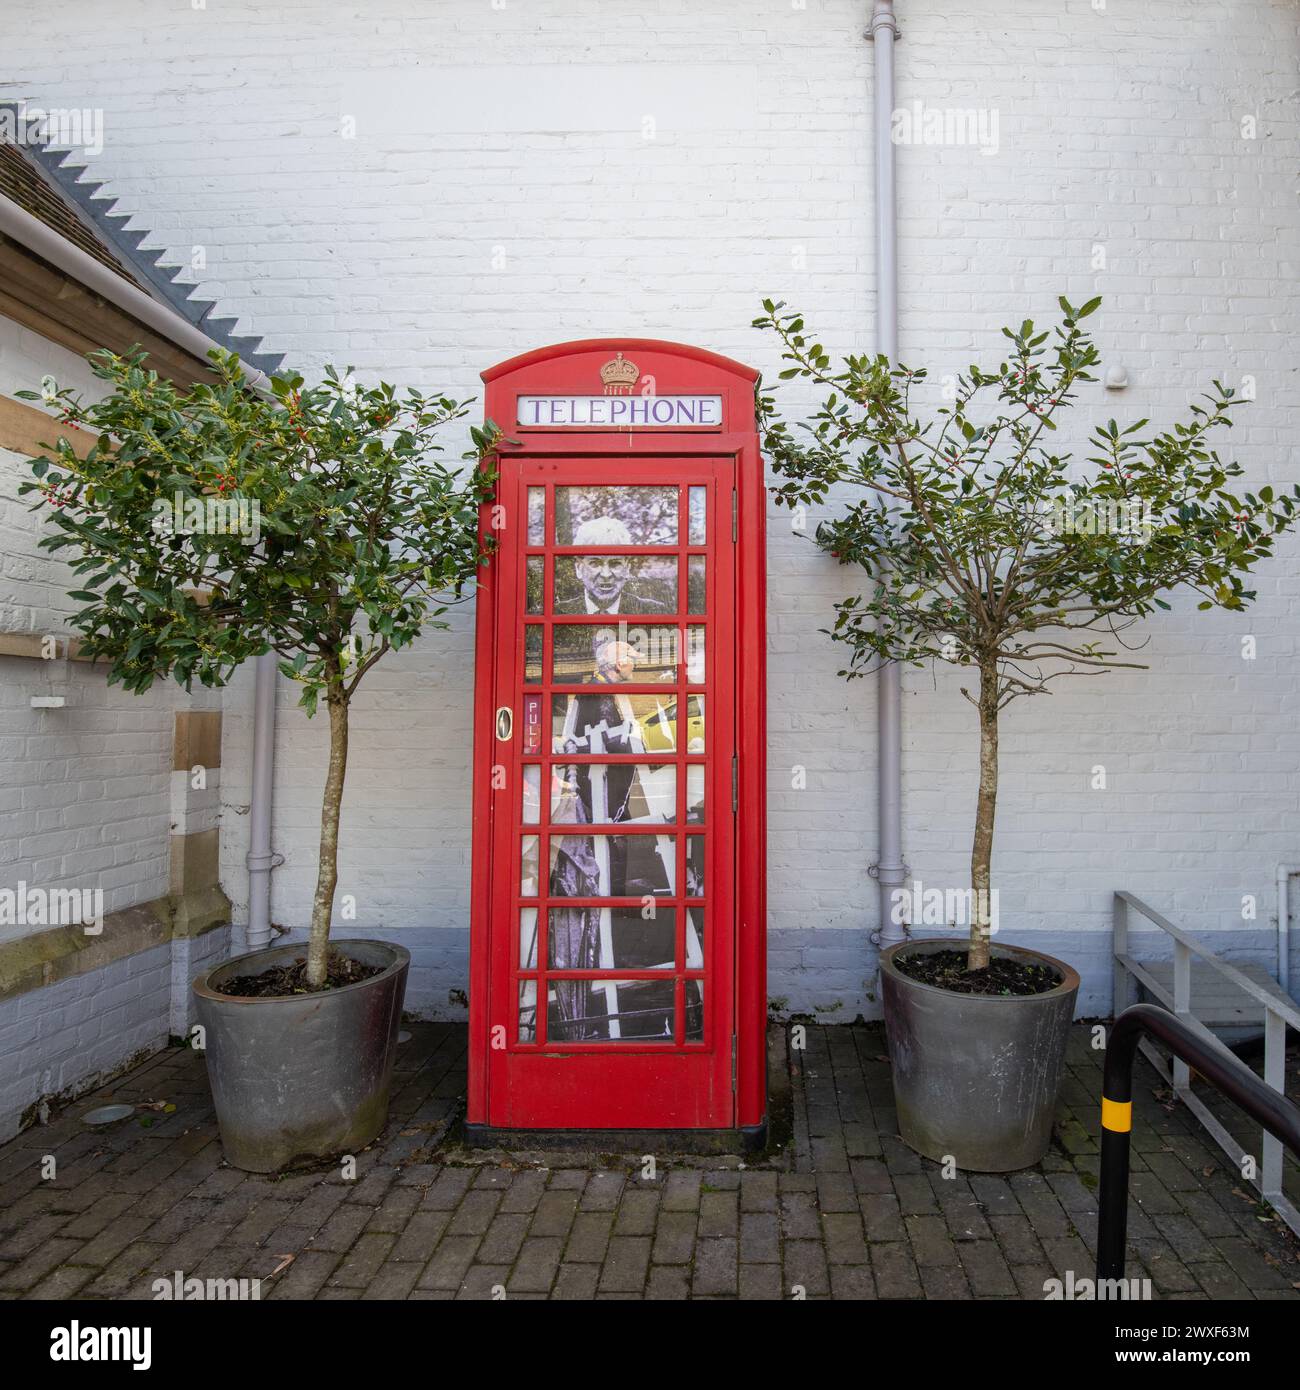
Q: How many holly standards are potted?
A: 2